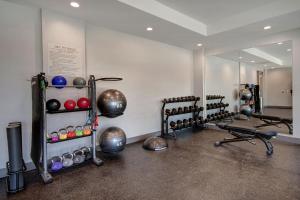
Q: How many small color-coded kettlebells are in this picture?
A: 5